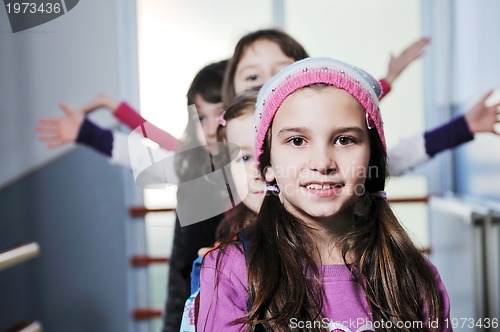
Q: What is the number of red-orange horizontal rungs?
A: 3